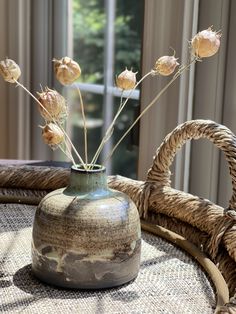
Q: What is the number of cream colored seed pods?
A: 7